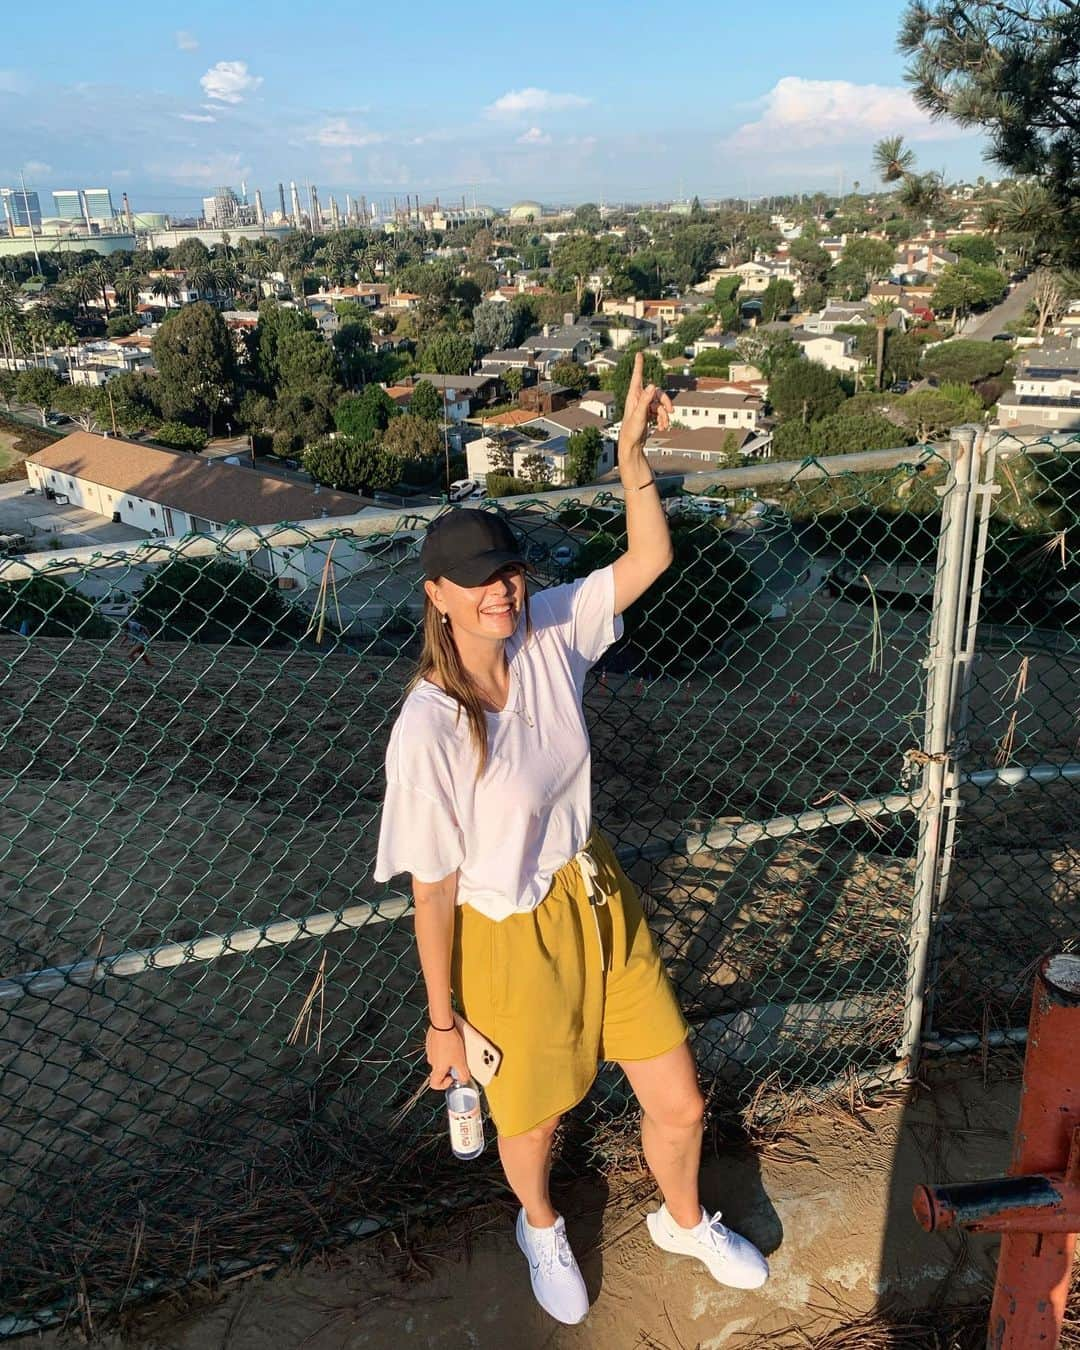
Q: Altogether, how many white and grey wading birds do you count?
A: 0